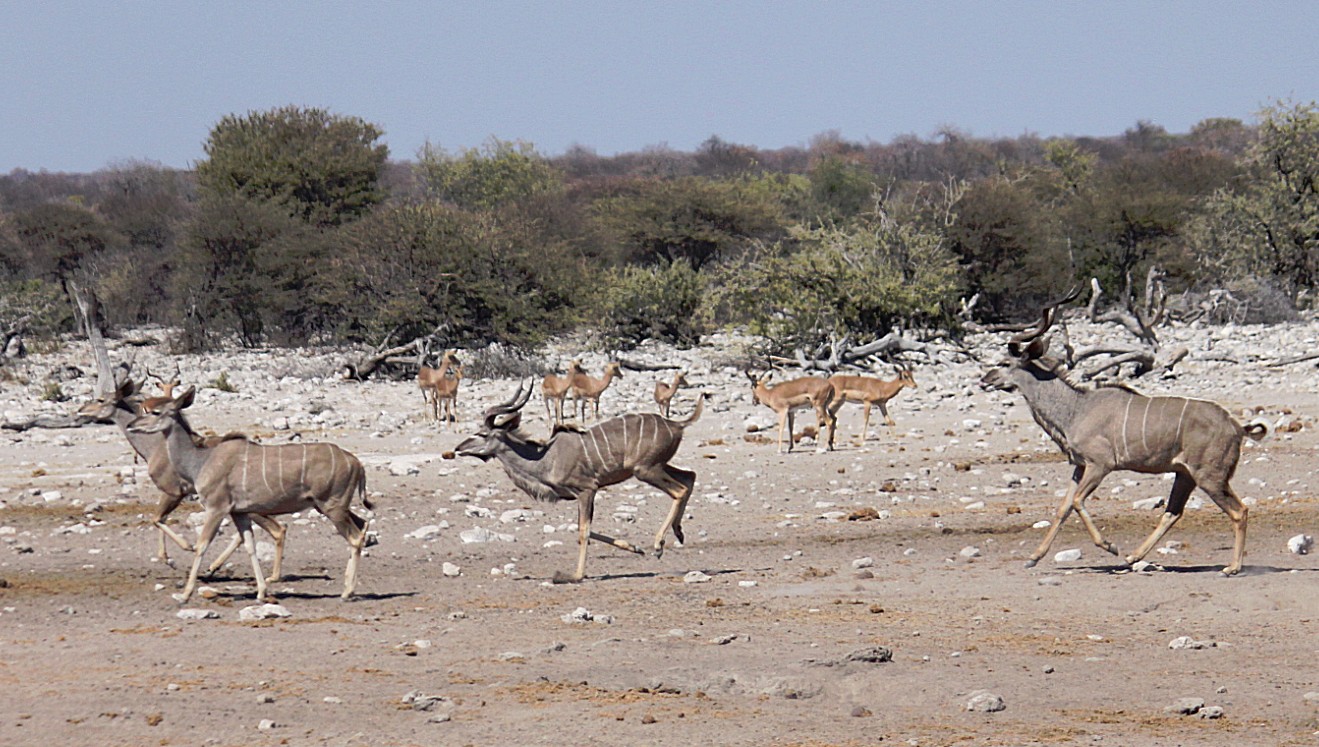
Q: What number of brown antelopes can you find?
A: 8